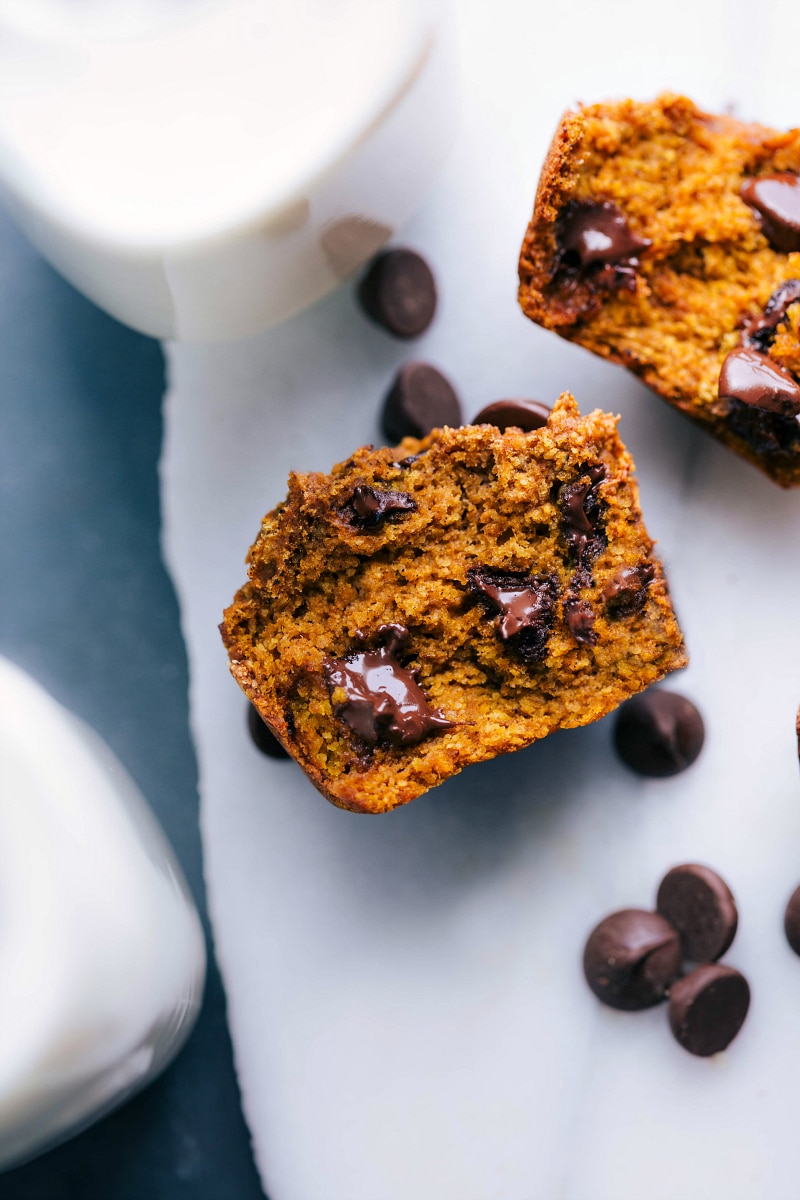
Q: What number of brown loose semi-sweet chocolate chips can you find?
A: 9